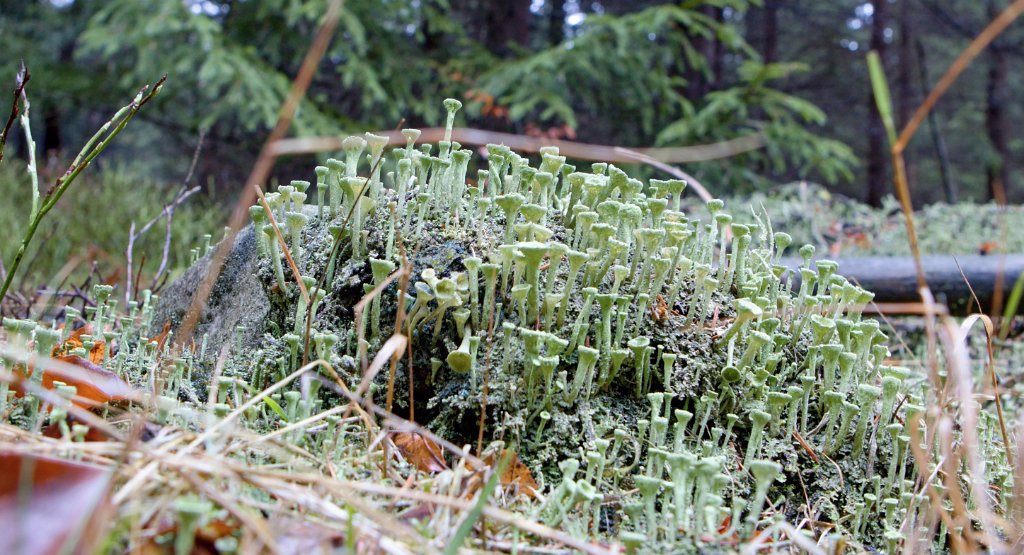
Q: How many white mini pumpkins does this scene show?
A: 0